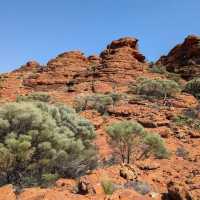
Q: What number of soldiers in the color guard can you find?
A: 0